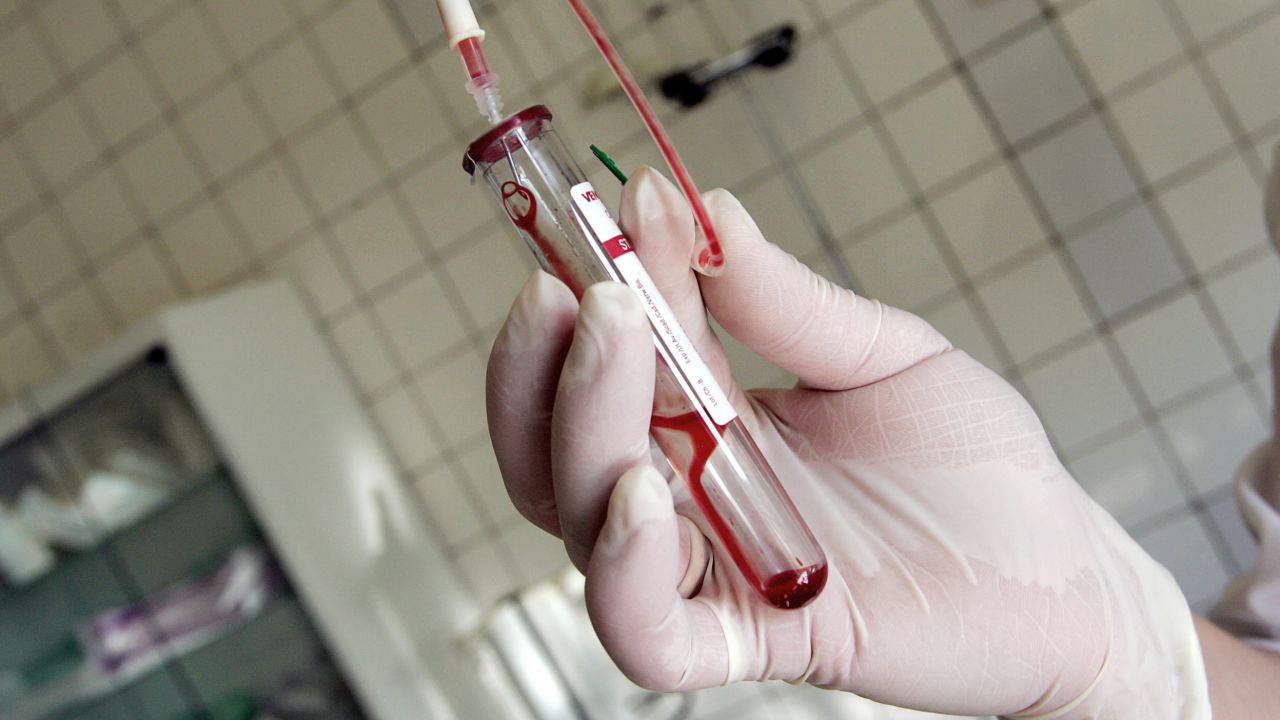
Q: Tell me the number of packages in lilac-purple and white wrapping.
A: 1